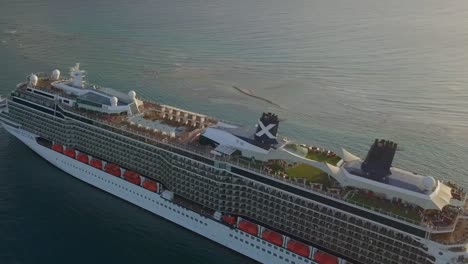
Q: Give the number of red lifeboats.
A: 12